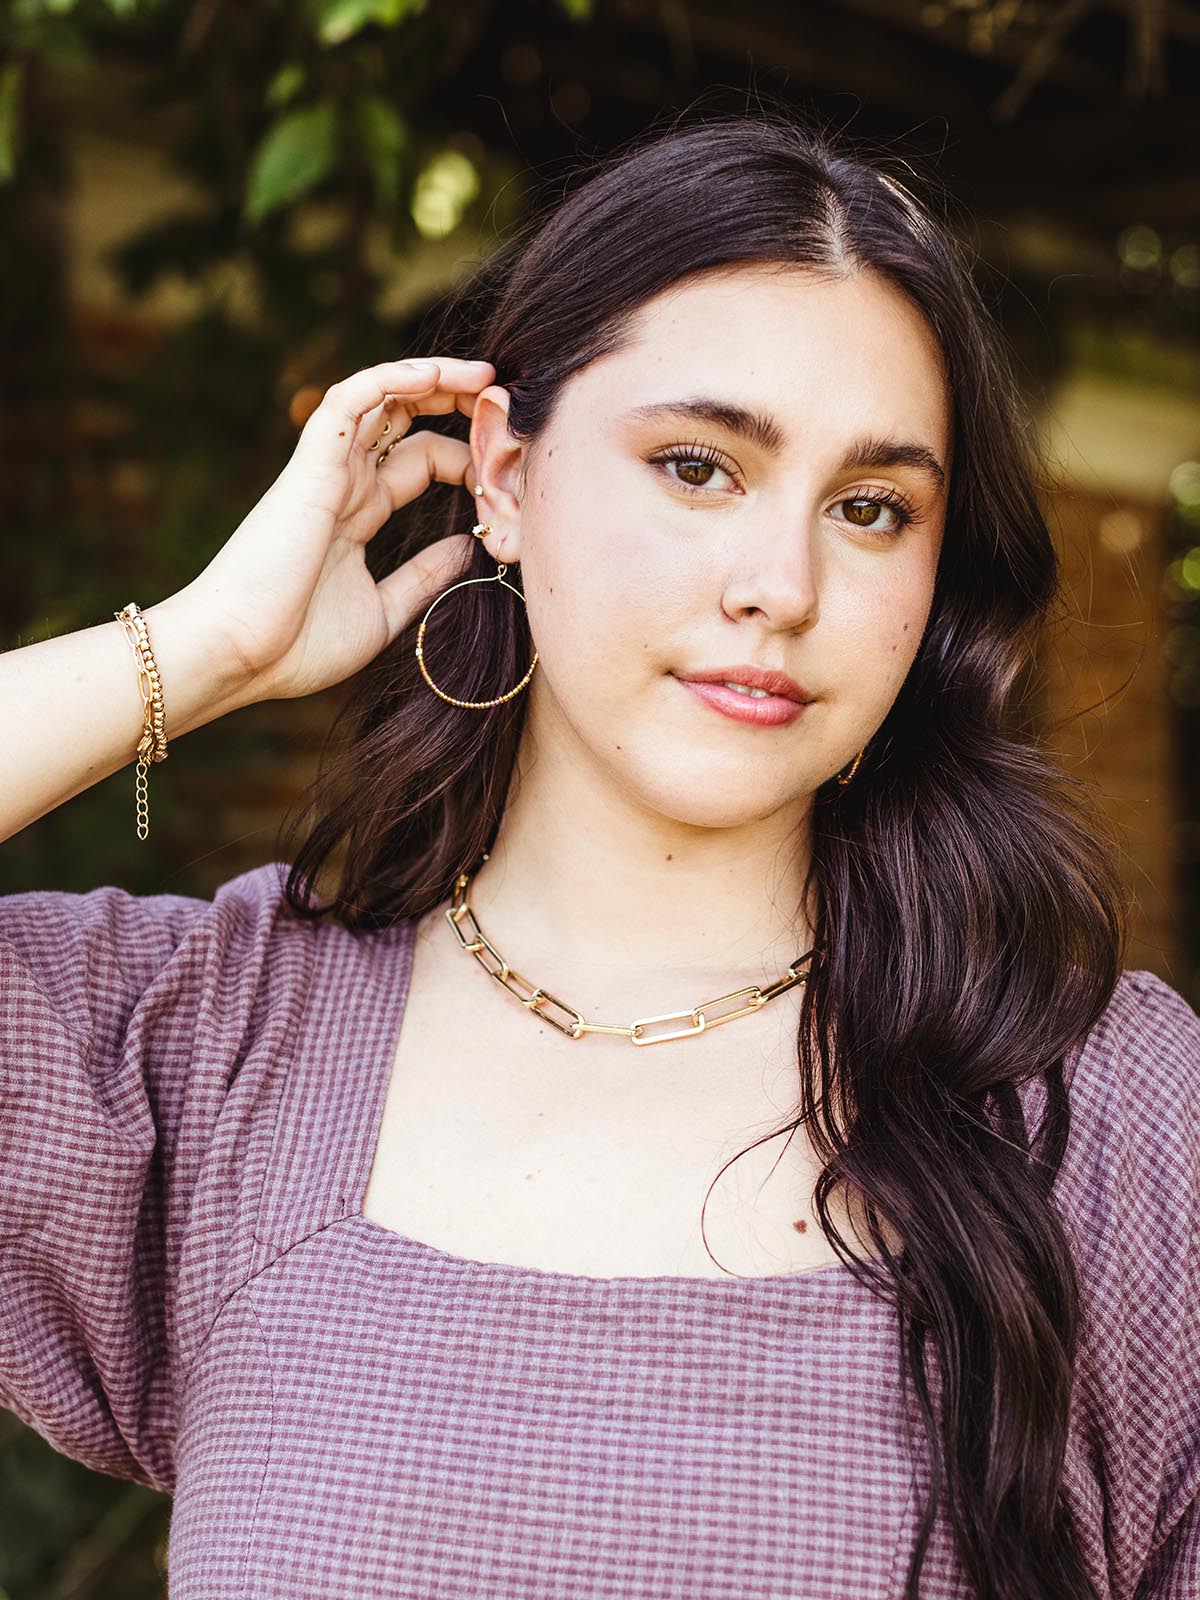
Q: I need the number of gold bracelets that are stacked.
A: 2